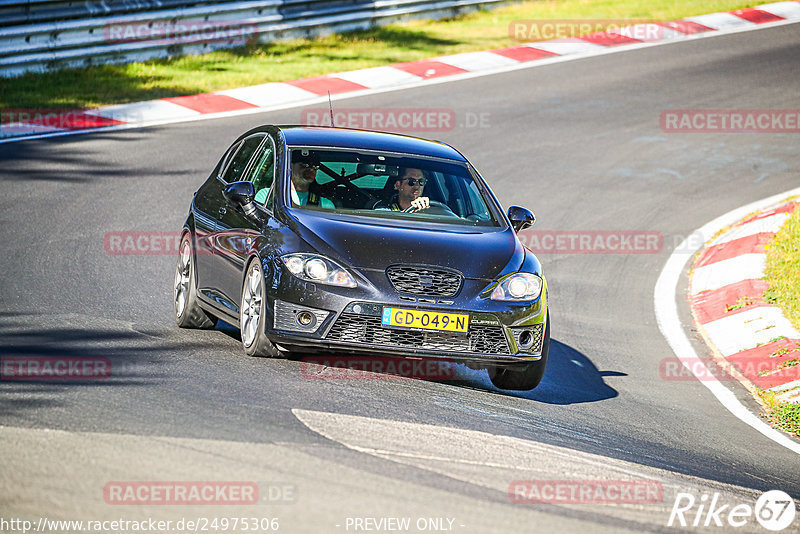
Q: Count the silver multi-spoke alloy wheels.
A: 2